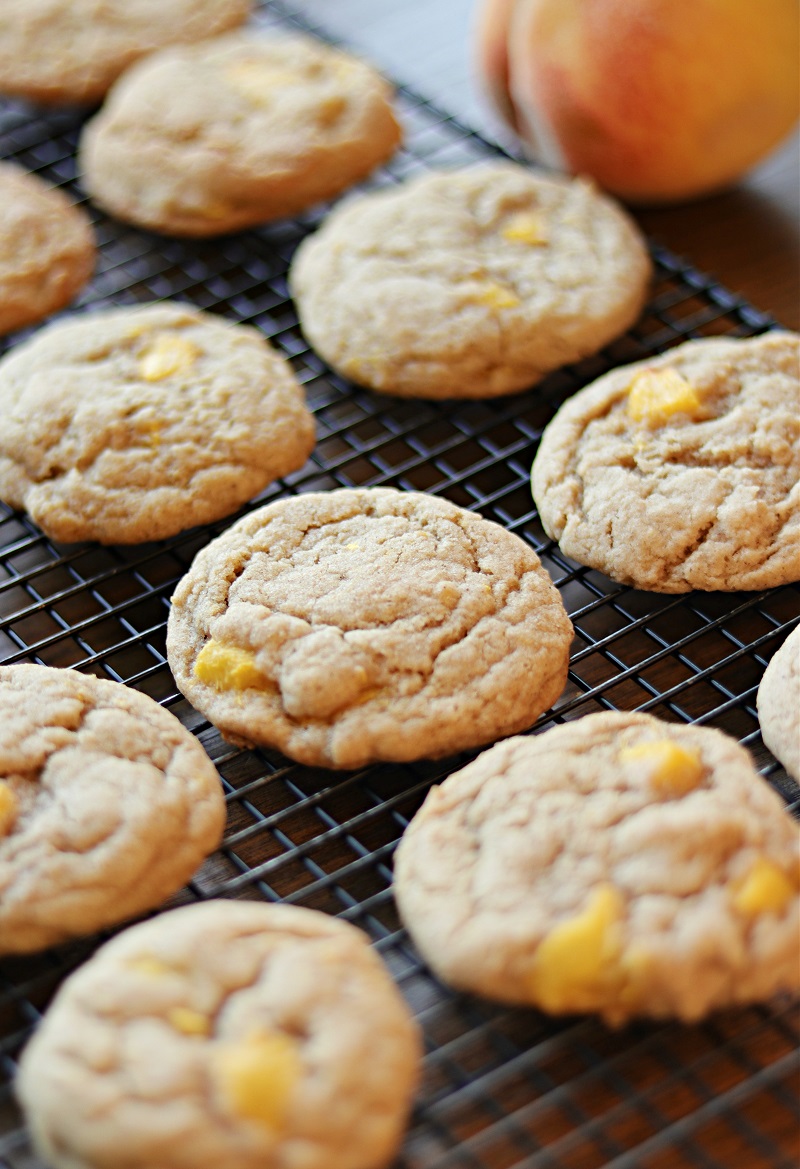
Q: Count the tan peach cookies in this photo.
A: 11